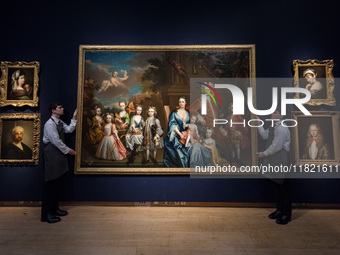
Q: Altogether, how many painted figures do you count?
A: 15